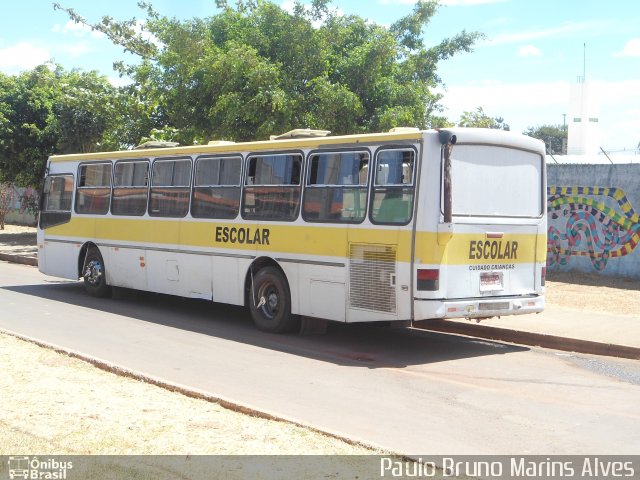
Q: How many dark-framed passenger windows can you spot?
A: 7